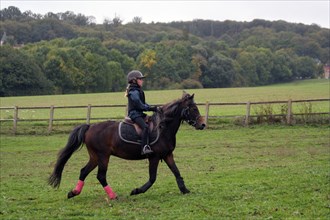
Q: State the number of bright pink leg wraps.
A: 2